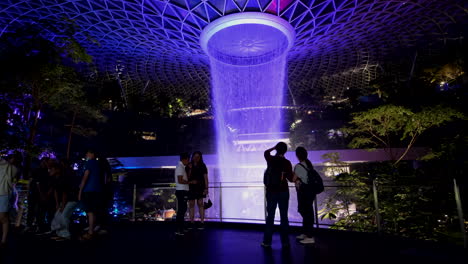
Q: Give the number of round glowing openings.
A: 1